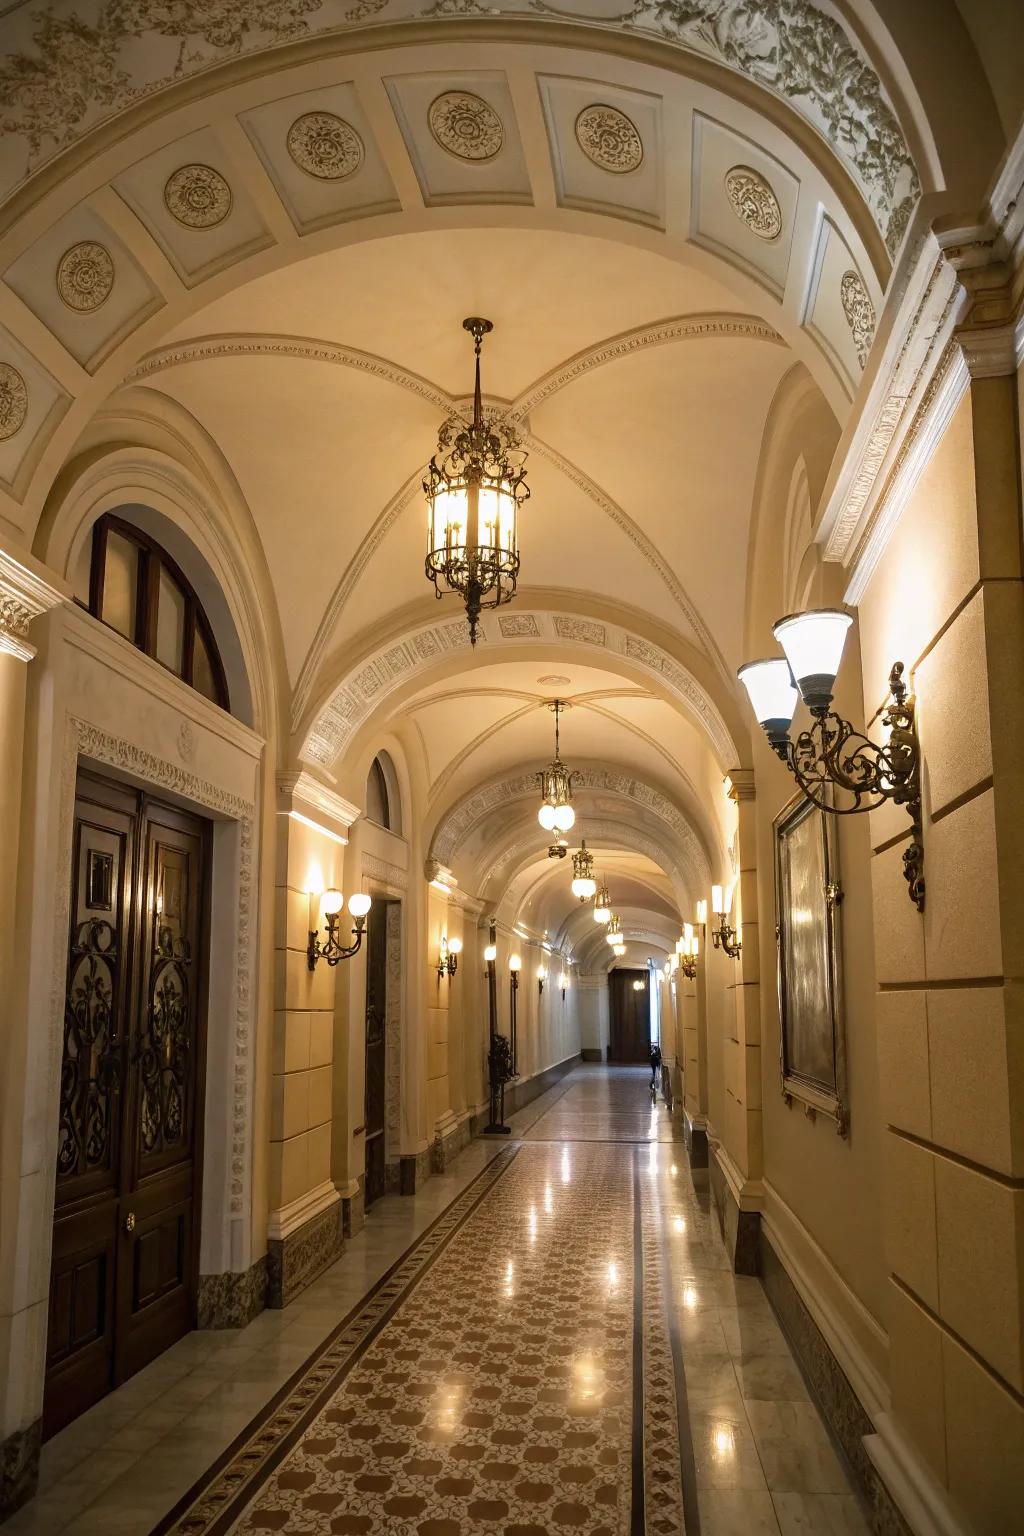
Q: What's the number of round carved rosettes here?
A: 8